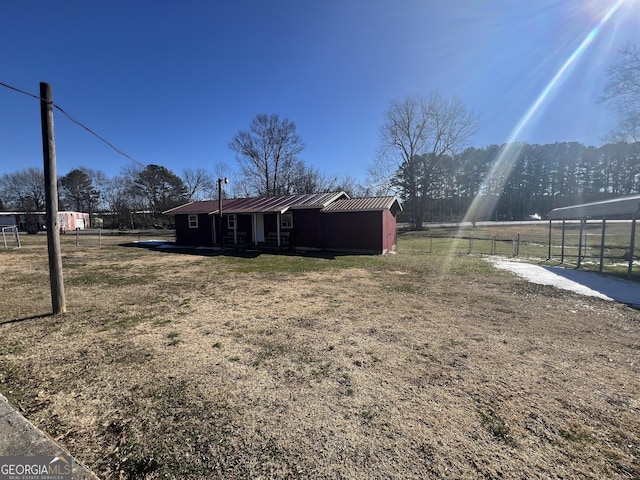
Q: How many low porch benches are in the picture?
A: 2